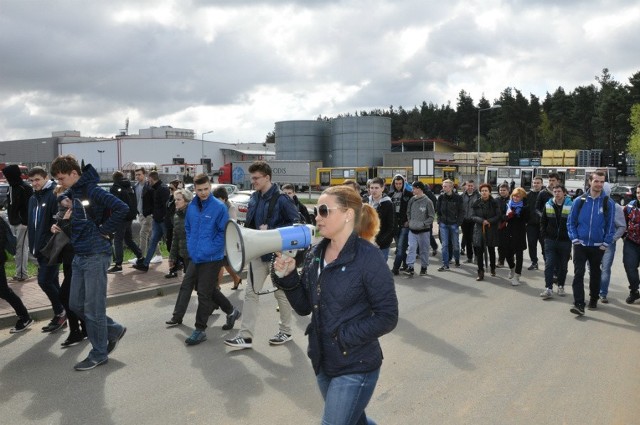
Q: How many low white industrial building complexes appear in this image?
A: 1